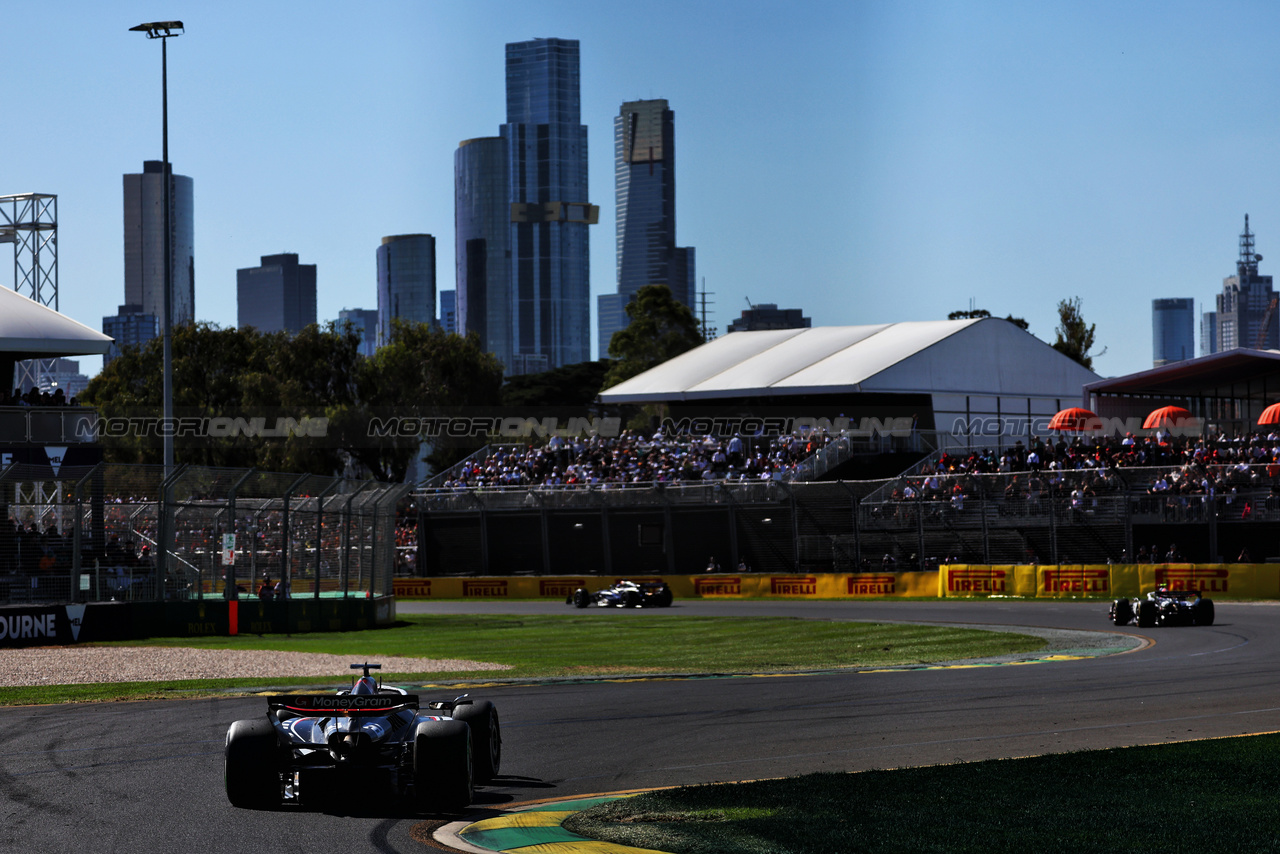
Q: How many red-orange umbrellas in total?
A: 3